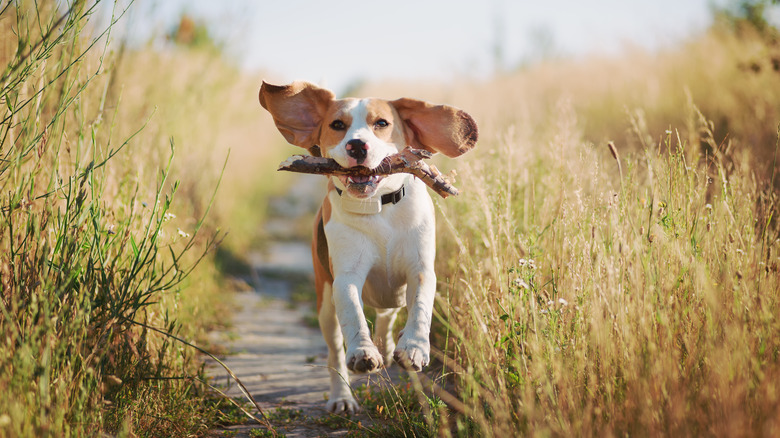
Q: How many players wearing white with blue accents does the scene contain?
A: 0